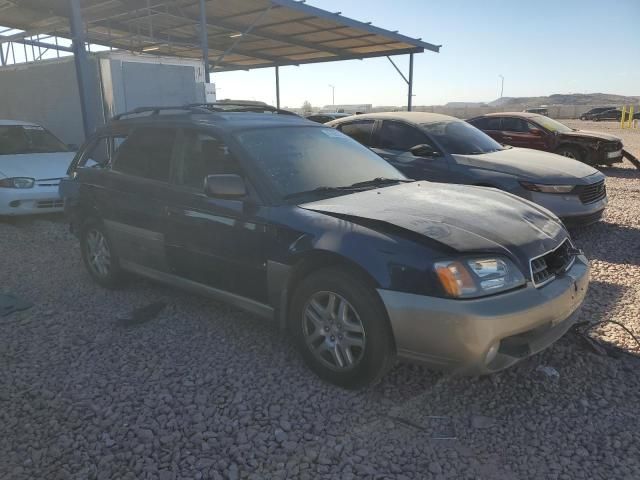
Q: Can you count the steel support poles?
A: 4